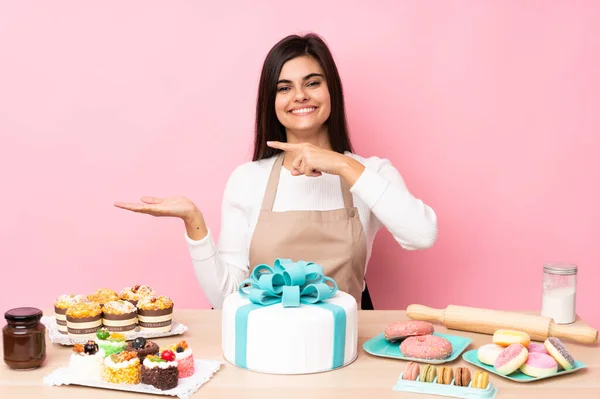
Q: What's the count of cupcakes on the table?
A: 12